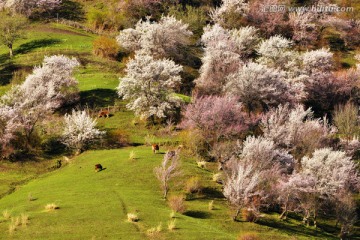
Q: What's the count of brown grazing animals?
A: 3